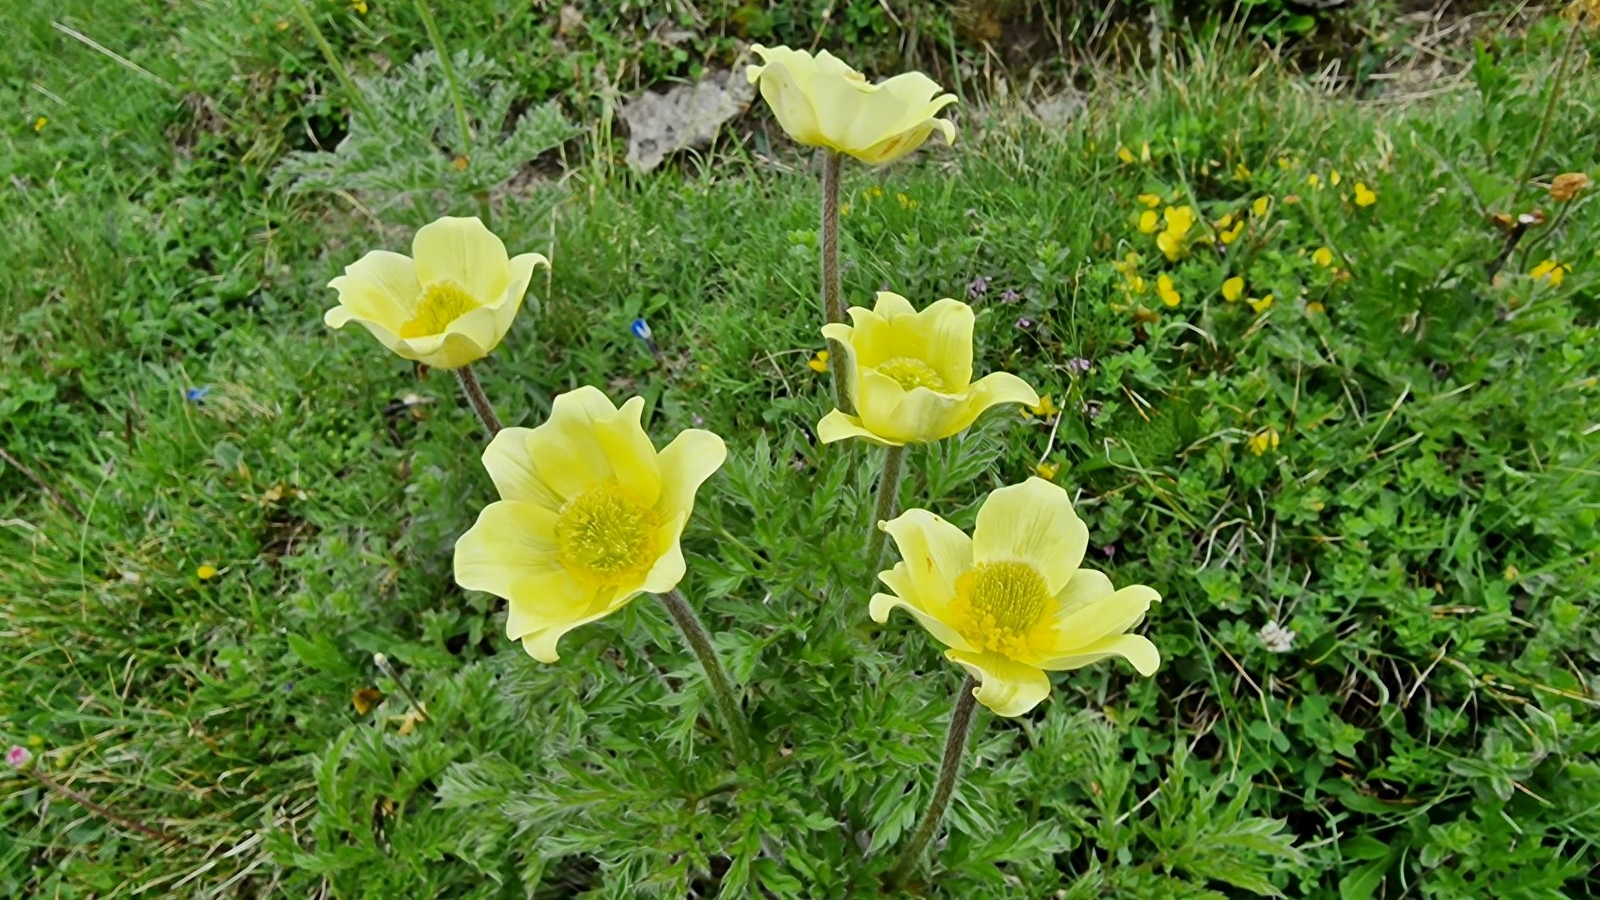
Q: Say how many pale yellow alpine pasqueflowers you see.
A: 5